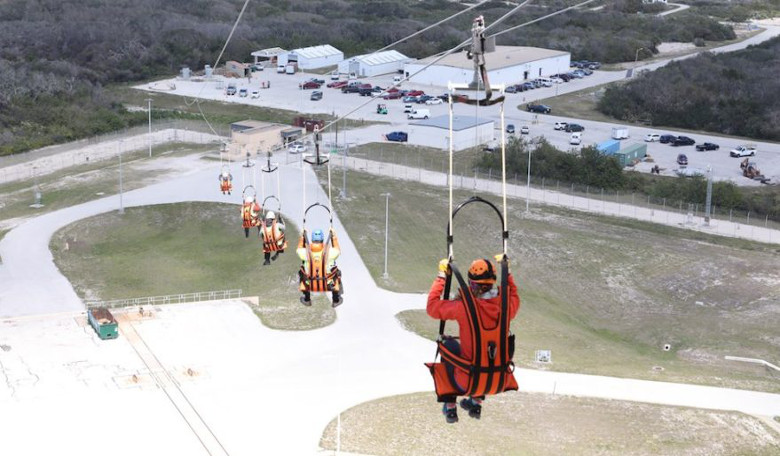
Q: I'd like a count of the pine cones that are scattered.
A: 0